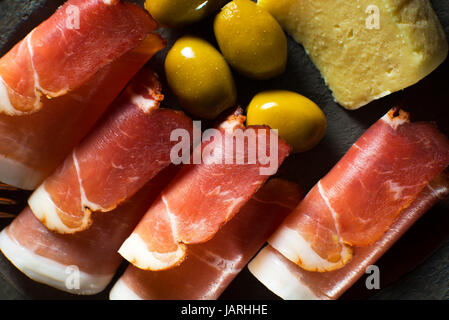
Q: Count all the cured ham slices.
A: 4